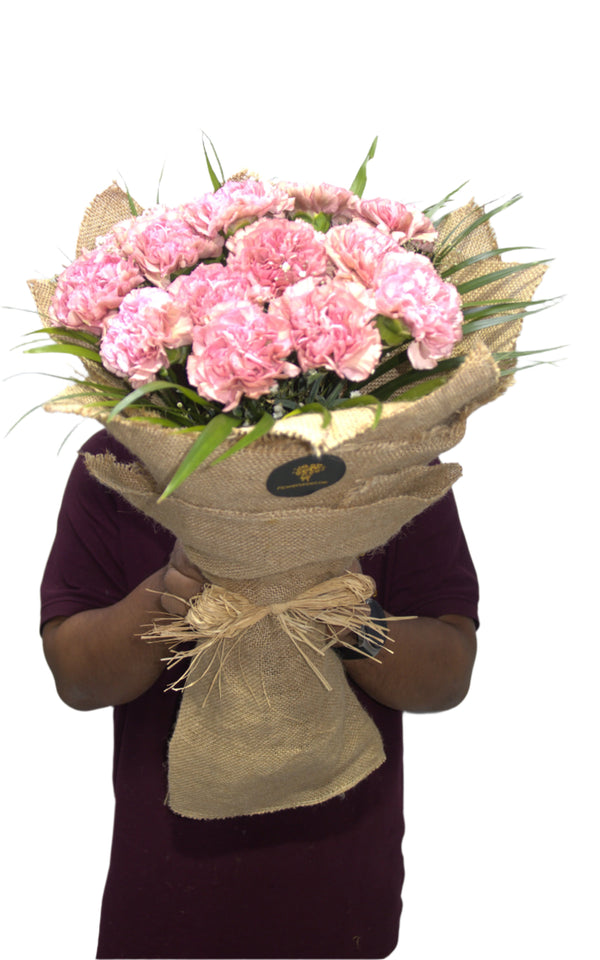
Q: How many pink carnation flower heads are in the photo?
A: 12